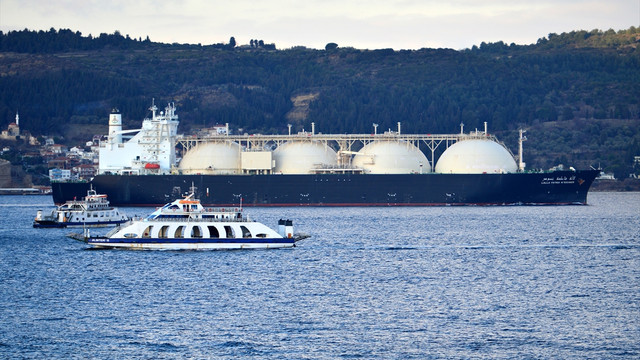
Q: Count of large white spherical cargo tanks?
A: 4